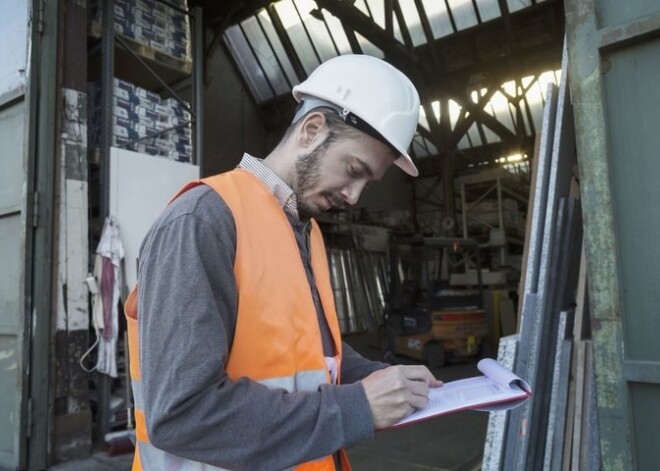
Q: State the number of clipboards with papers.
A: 1